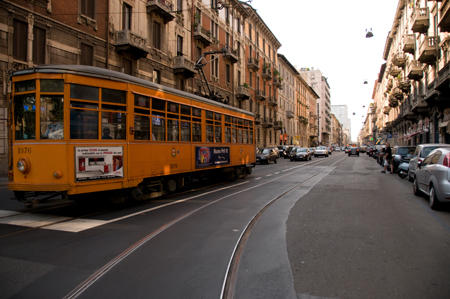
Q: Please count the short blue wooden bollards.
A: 0